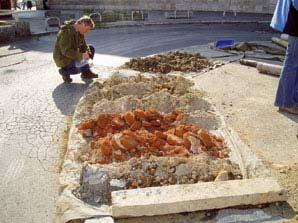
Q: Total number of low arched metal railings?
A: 5